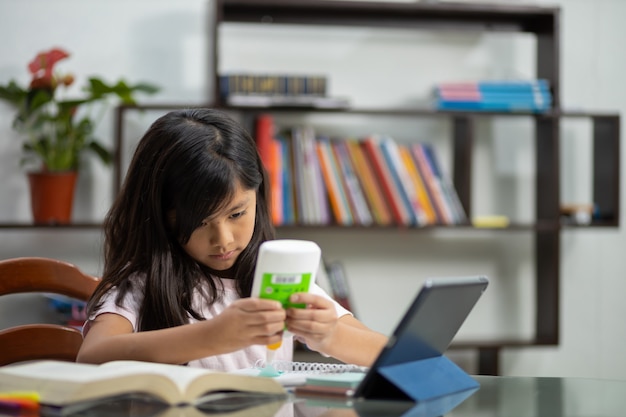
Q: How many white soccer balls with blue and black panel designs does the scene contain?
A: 0